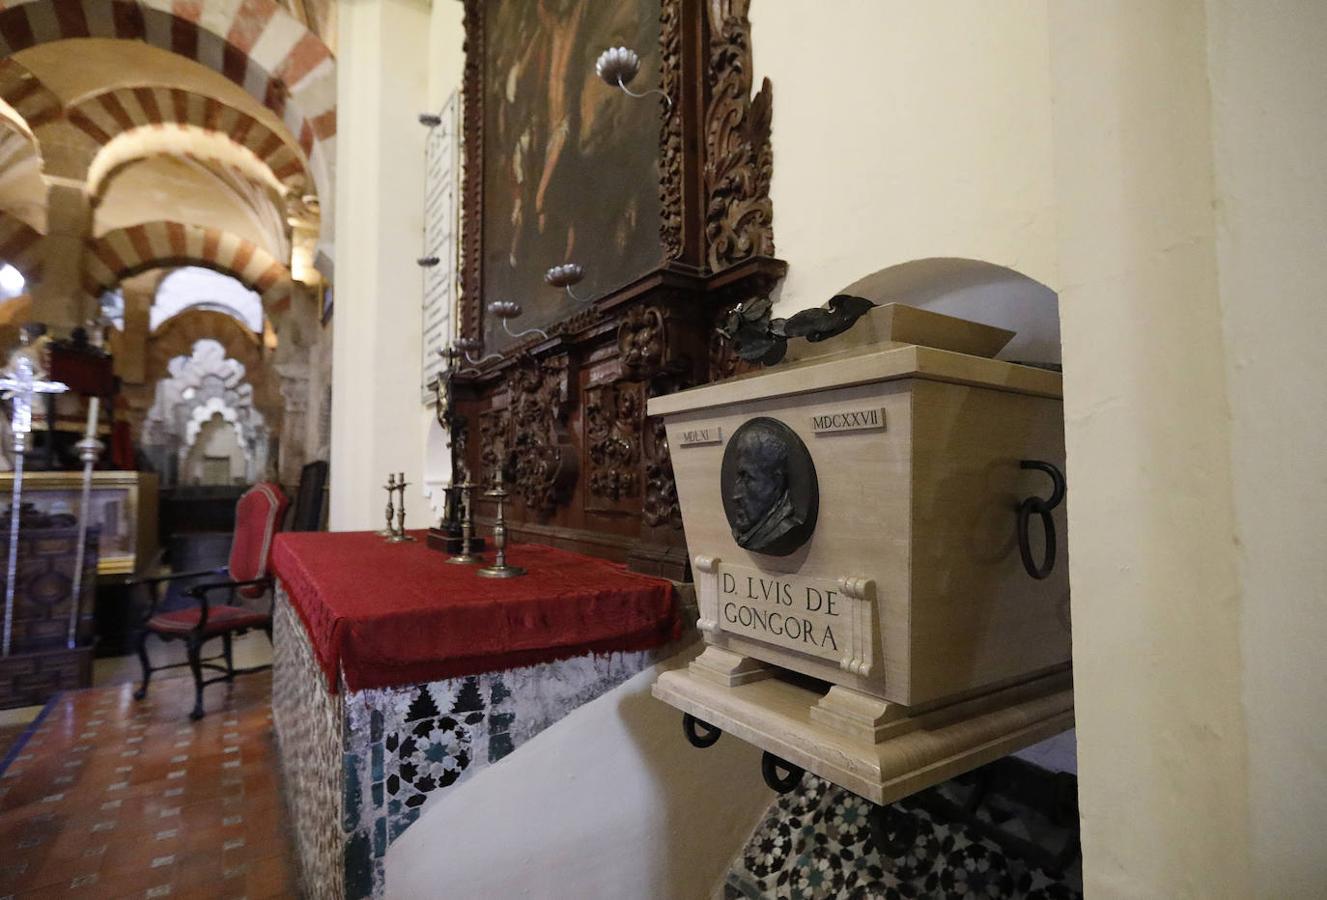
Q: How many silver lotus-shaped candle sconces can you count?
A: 7